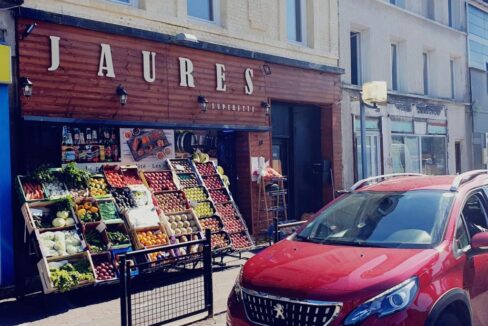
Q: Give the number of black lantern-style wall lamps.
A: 4